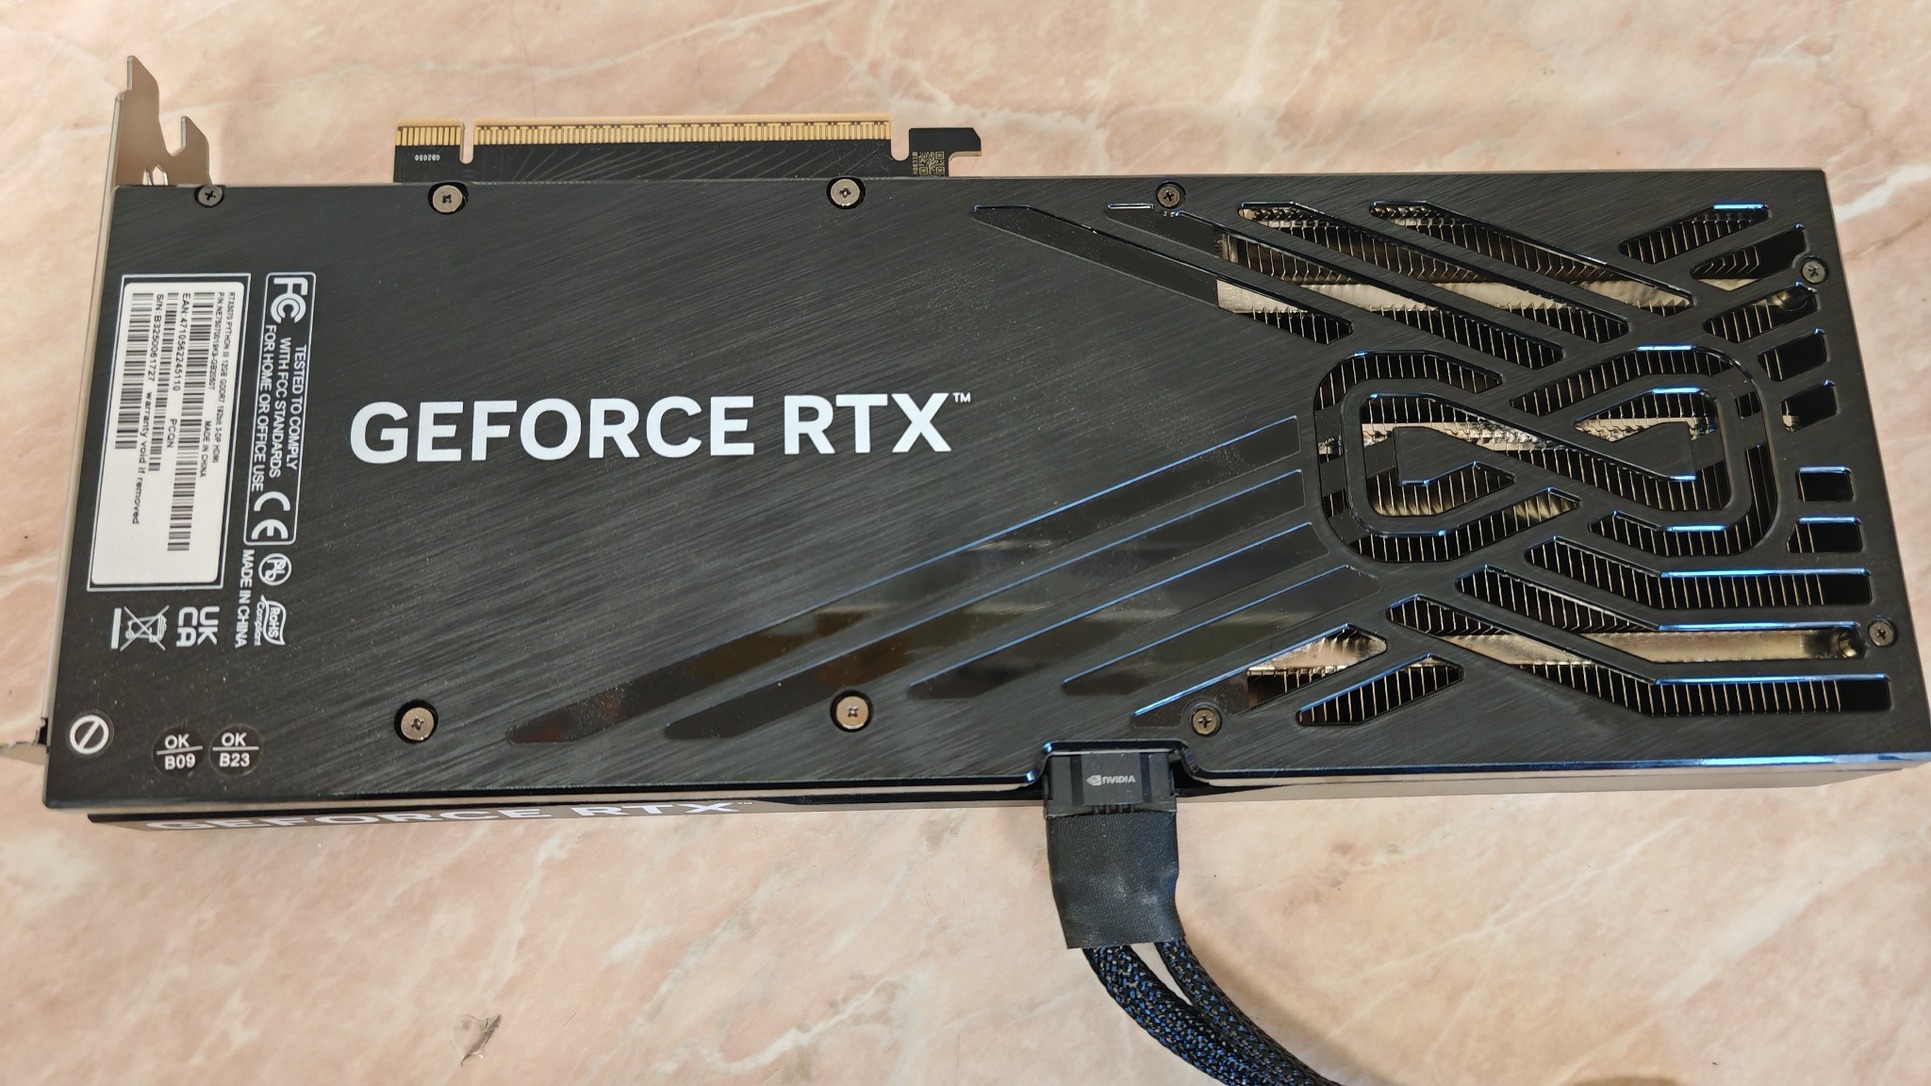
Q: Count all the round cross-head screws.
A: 9